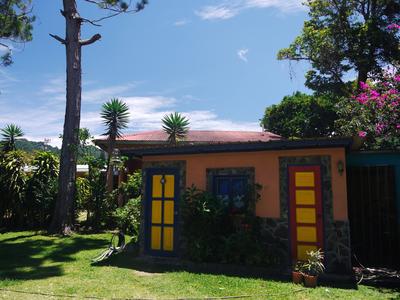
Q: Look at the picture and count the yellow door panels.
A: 11